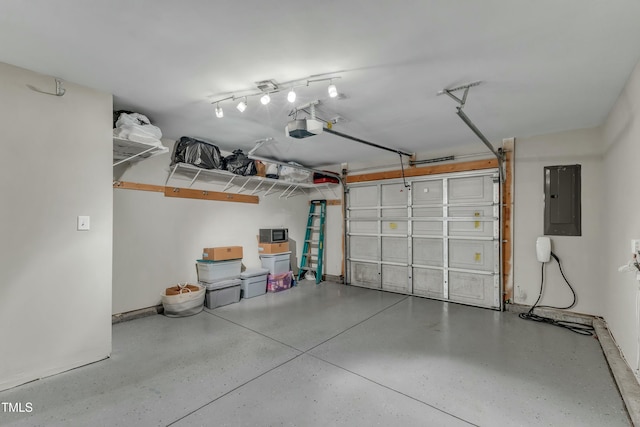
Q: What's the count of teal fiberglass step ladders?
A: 1